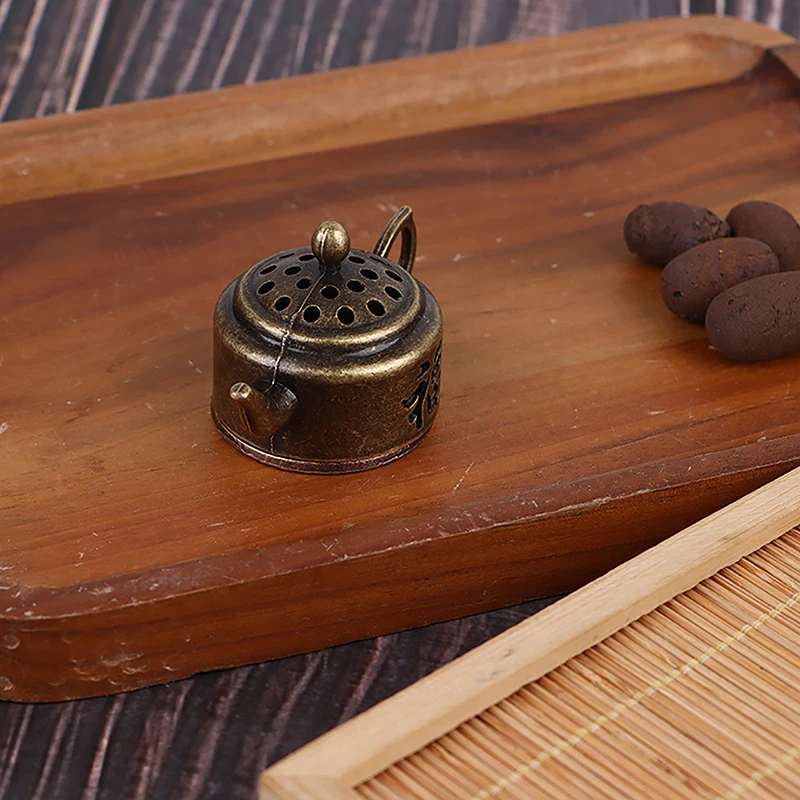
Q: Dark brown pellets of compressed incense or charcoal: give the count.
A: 4